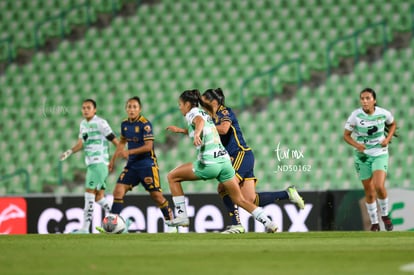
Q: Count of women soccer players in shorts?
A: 5